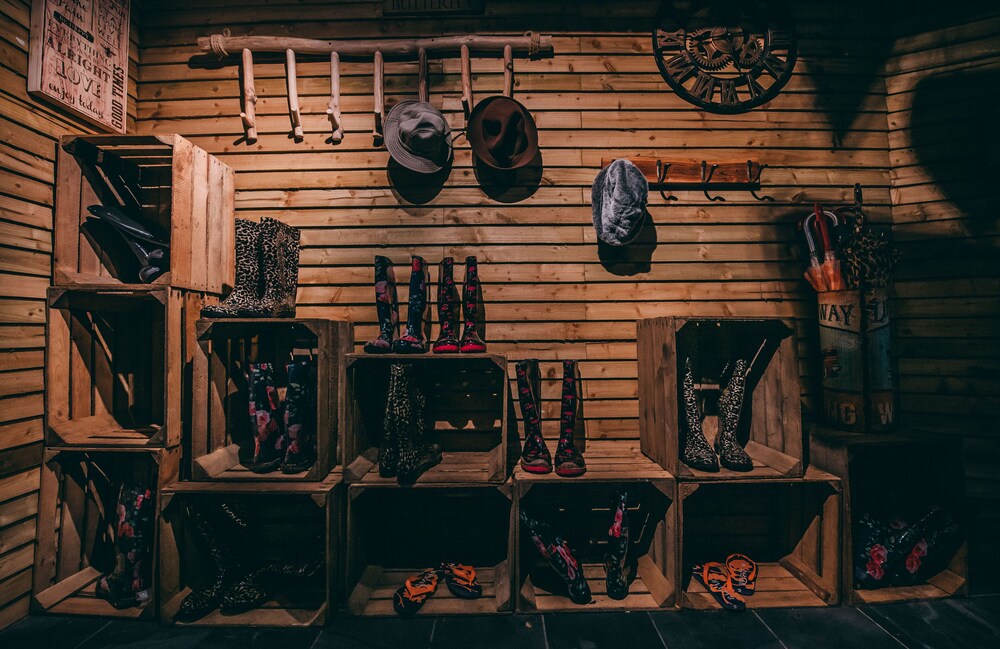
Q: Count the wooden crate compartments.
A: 11